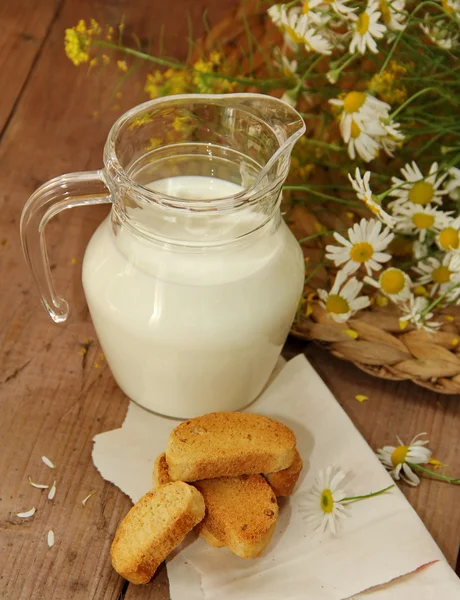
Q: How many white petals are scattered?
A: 6